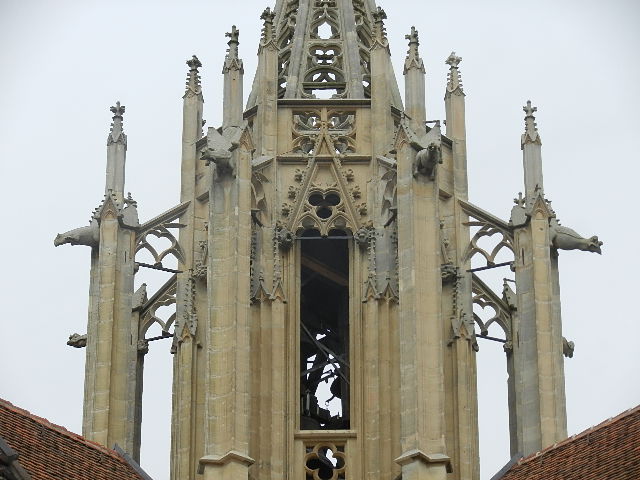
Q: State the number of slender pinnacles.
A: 8